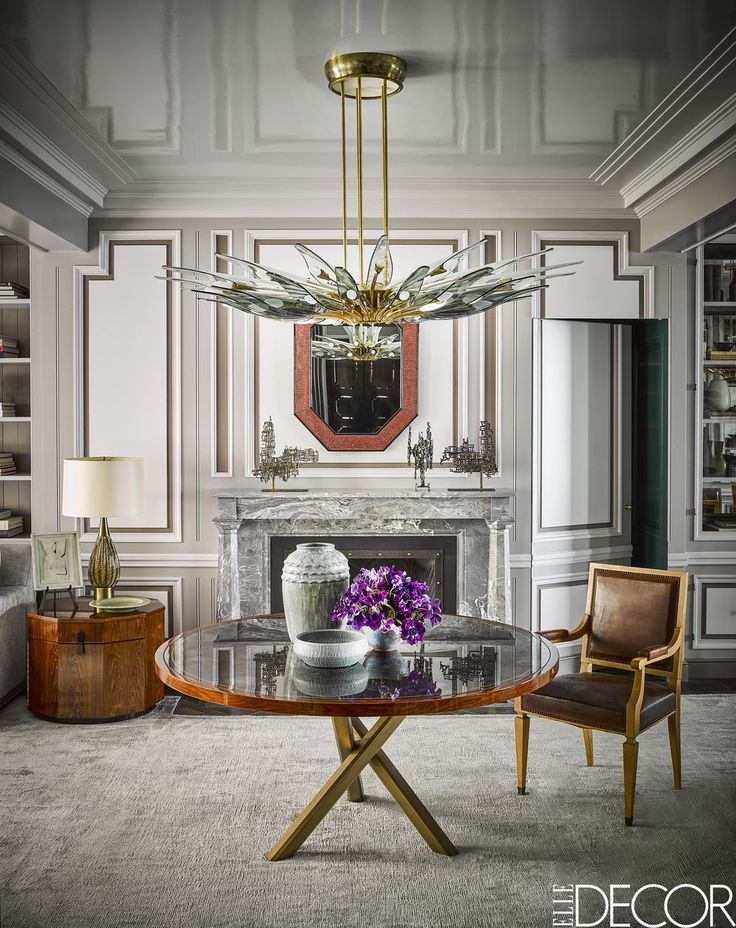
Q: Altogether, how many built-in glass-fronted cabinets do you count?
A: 1